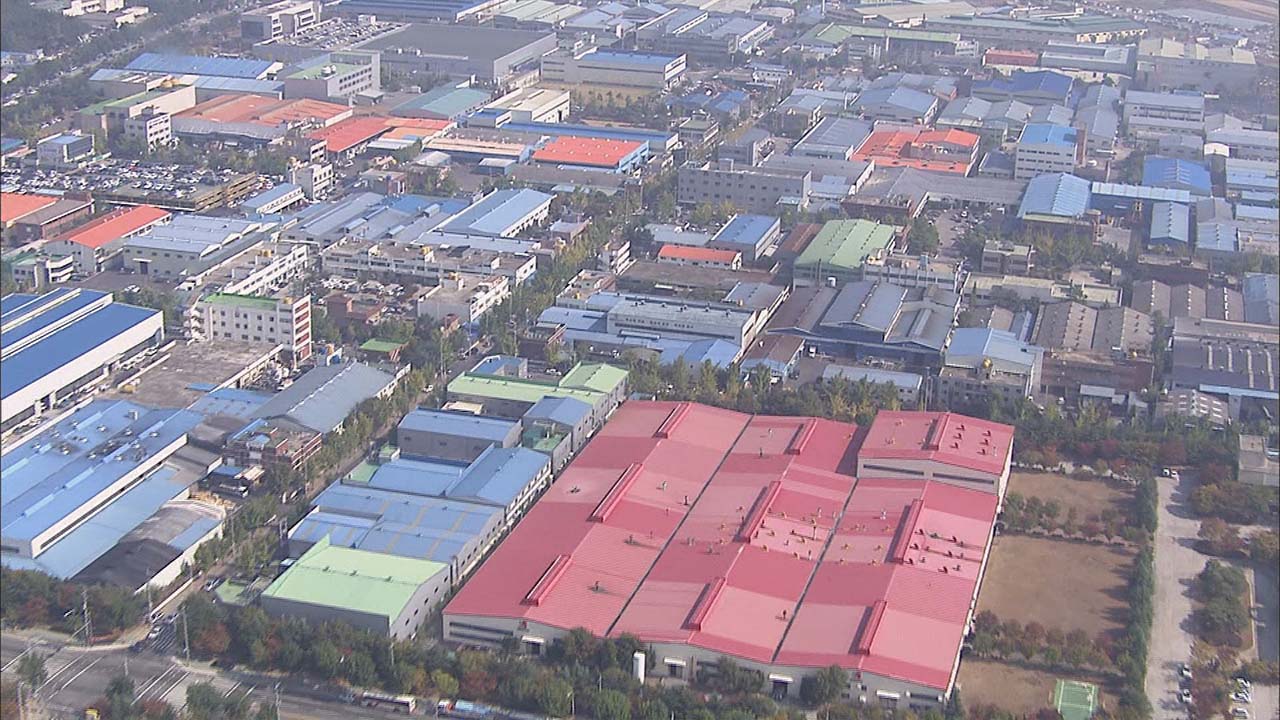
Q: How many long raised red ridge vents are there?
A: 9